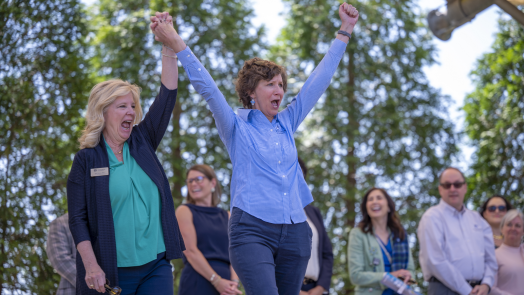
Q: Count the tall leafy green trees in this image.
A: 4